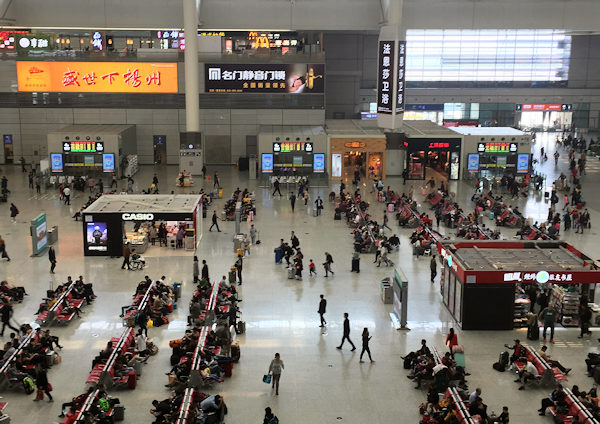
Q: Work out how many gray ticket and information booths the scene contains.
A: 3